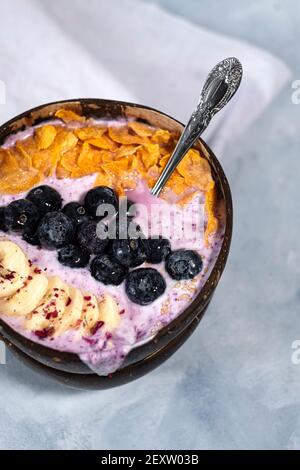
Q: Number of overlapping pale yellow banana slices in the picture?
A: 6